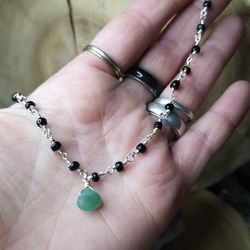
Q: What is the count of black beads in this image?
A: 15